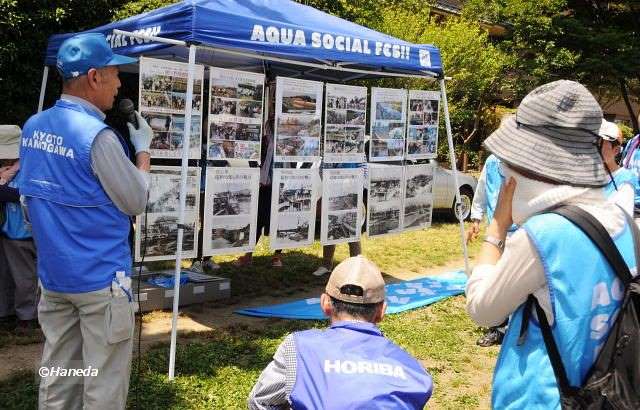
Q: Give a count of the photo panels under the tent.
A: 12